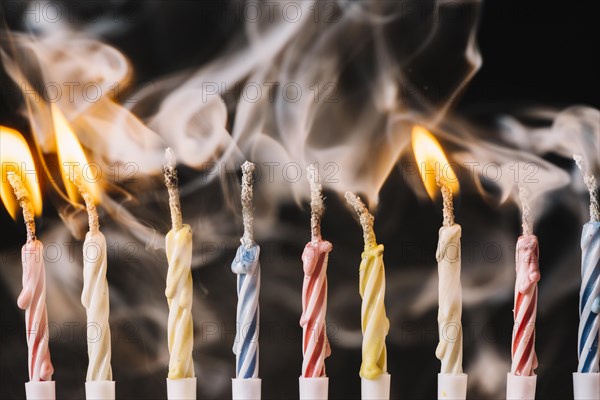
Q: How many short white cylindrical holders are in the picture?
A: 9